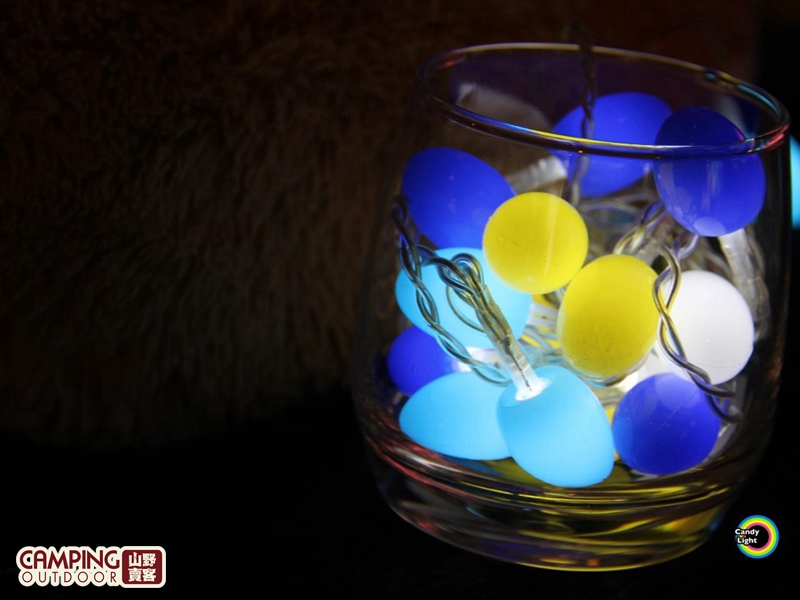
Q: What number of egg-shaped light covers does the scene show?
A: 11